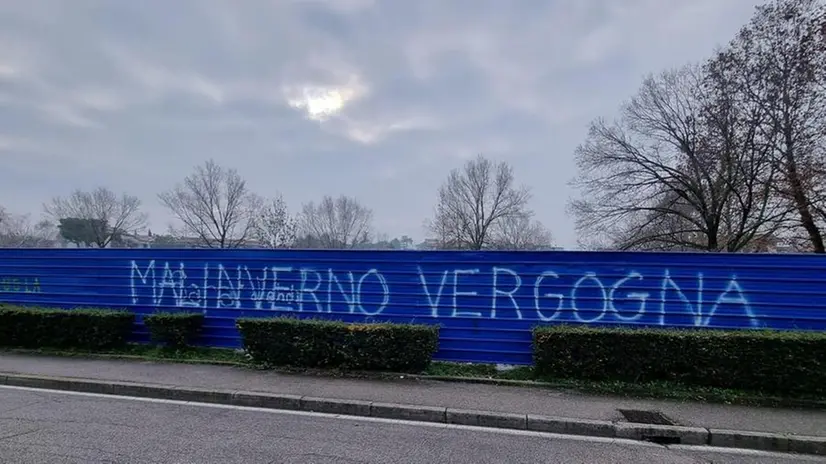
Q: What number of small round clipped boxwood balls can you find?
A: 0